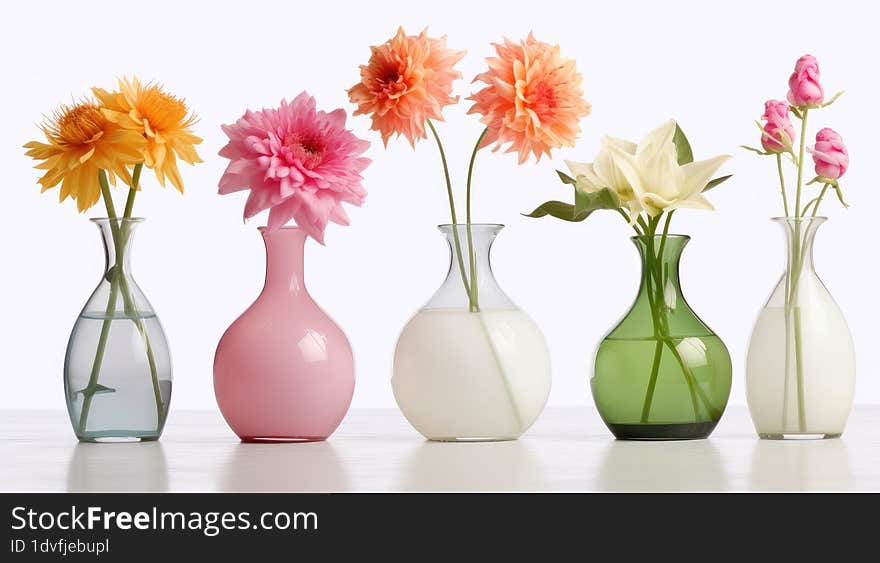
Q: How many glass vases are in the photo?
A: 5